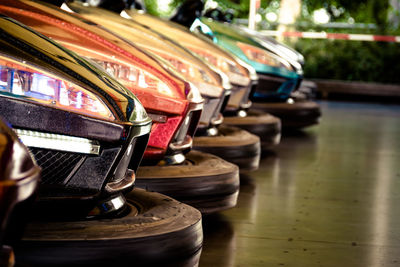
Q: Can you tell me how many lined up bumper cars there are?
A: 7